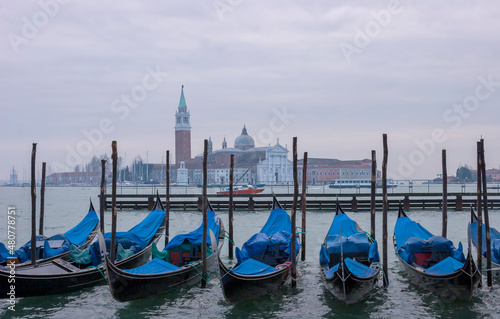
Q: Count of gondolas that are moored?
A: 7